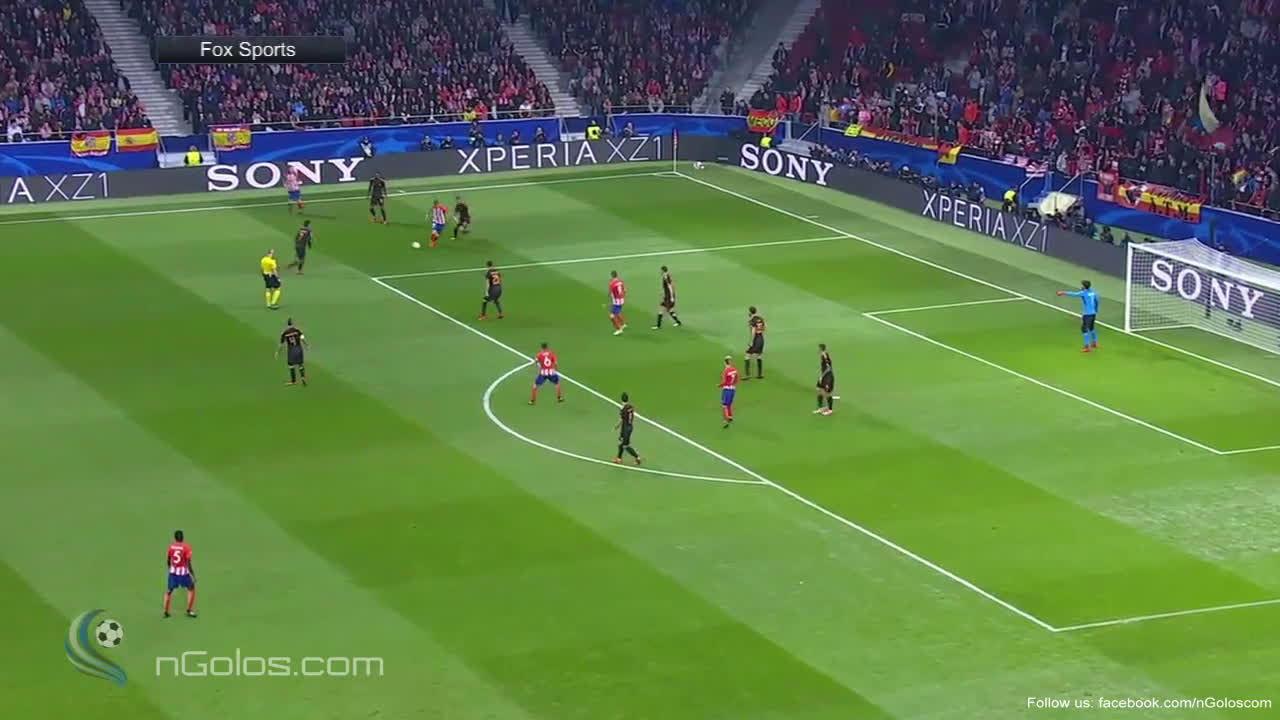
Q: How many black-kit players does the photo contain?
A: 9